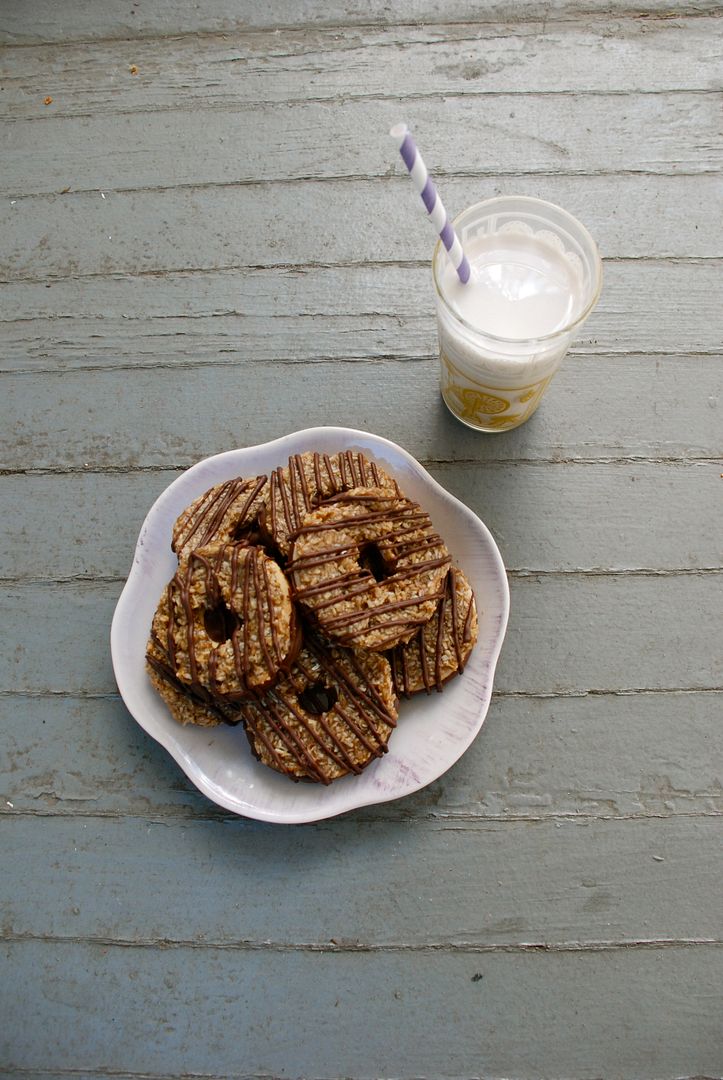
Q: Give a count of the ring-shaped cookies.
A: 7